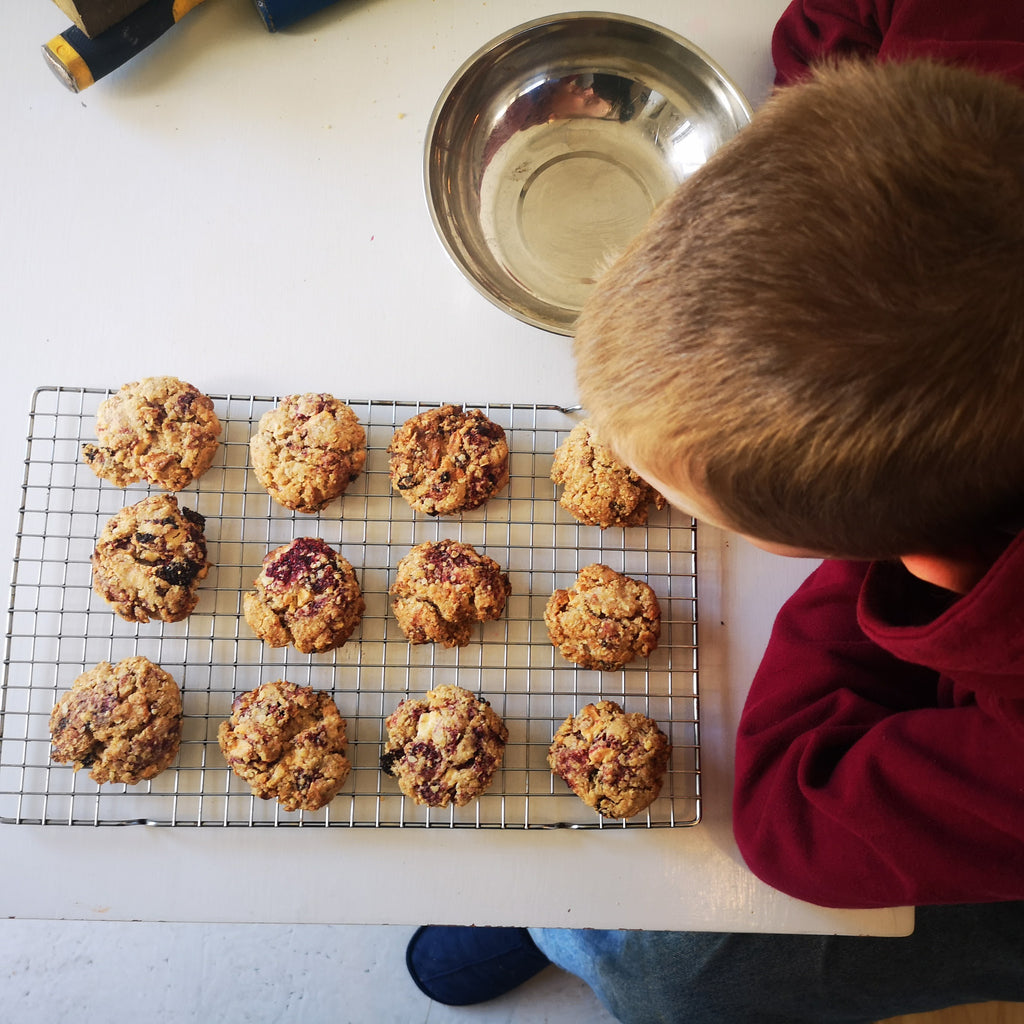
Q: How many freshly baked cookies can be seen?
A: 12